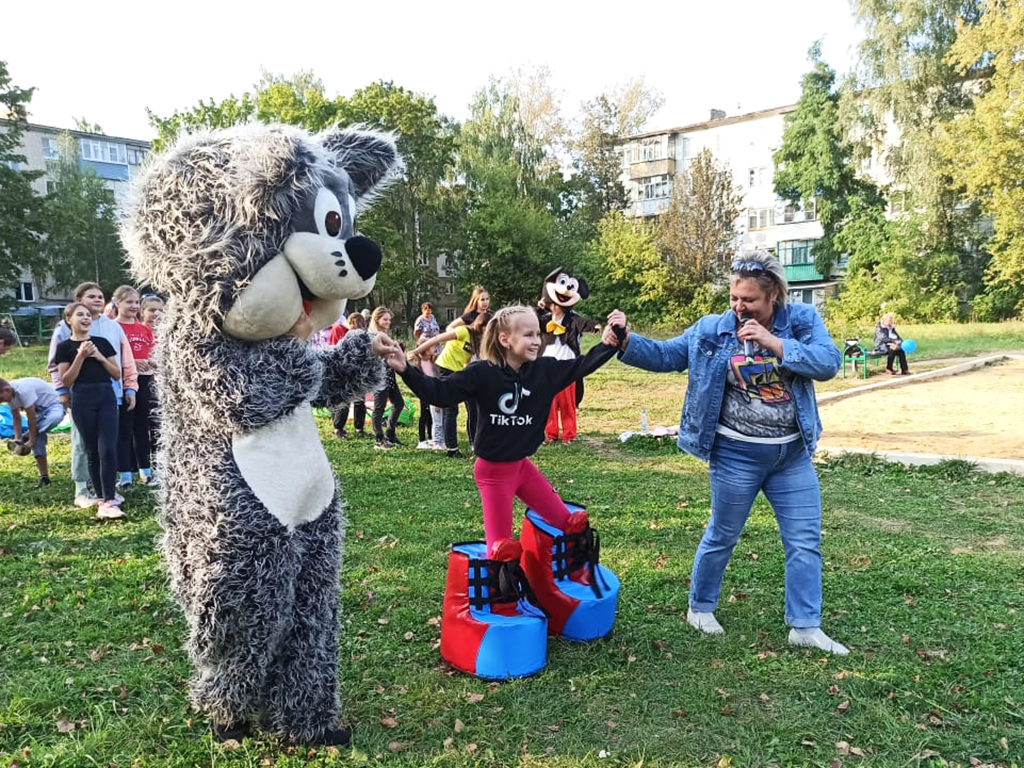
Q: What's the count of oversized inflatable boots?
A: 2